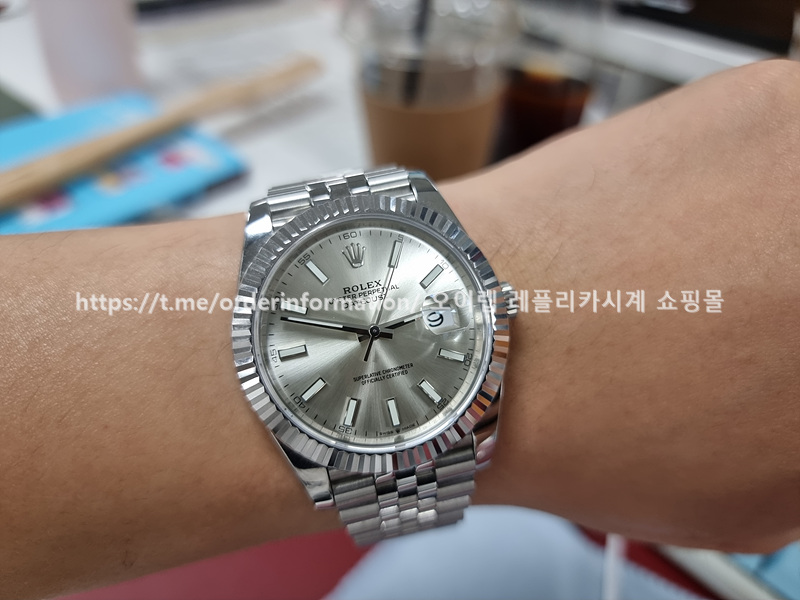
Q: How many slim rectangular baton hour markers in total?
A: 10